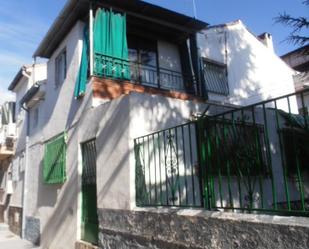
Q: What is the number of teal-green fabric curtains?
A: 2